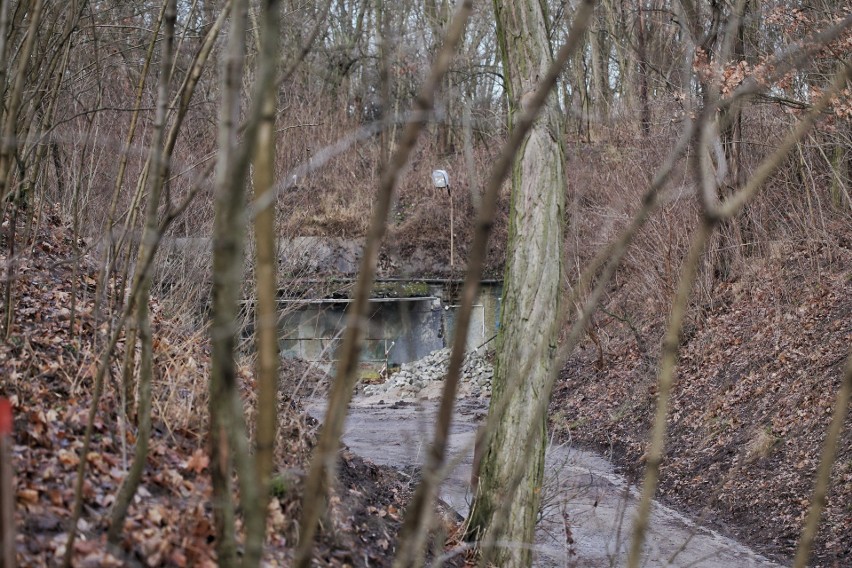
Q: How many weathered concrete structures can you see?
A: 1